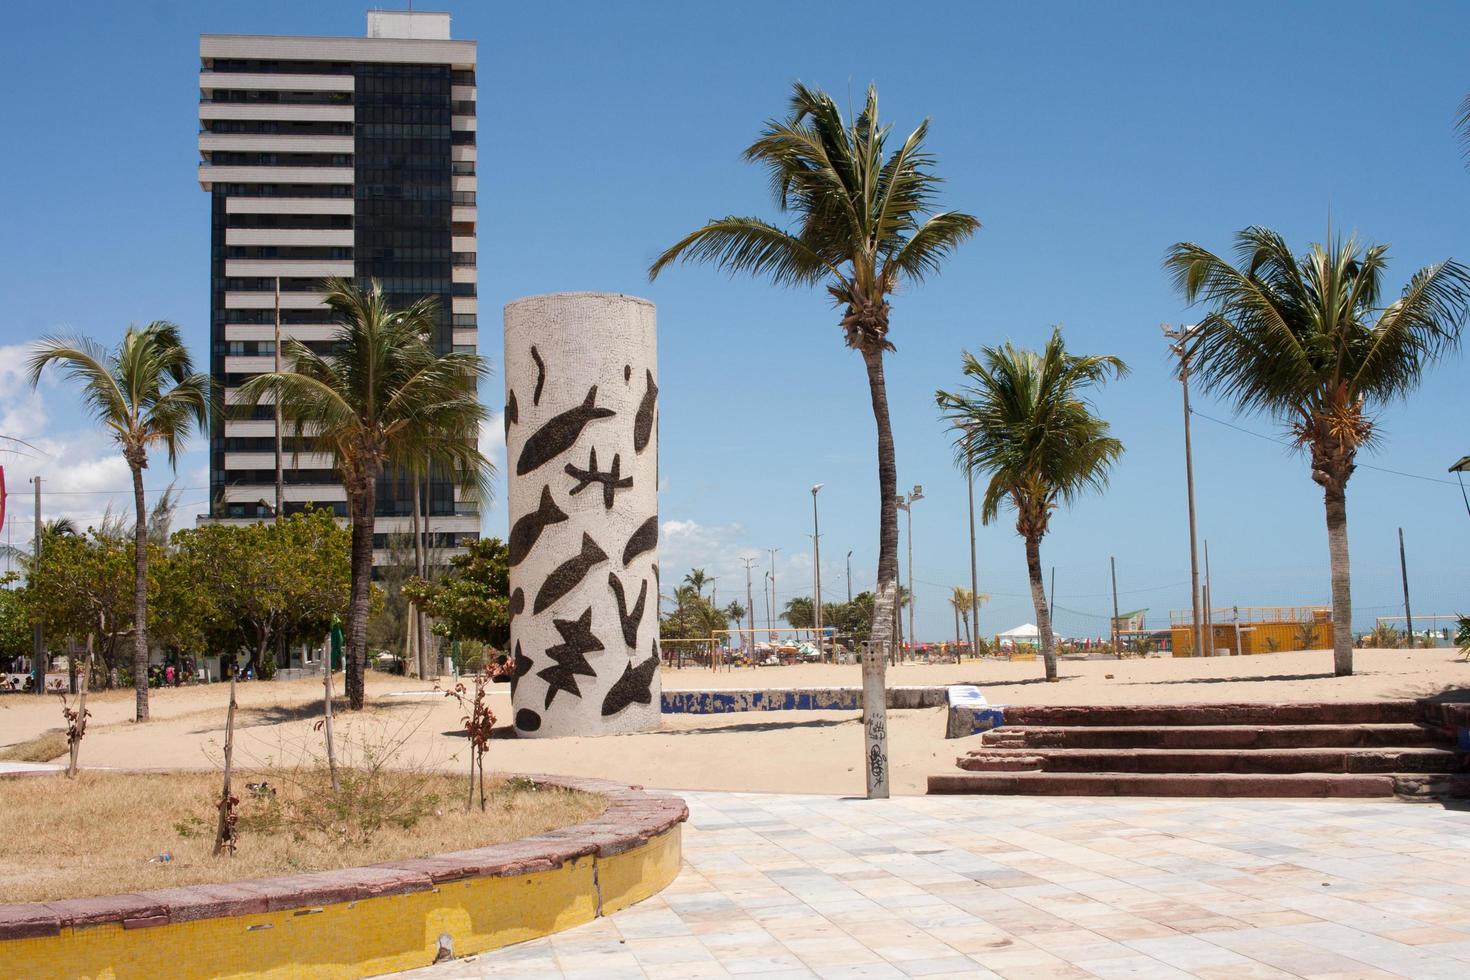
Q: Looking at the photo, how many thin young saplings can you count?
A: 4